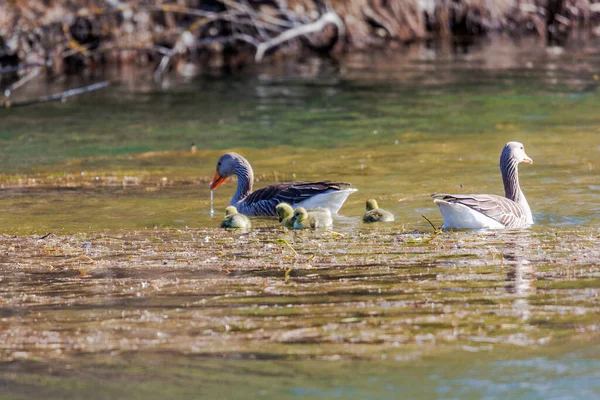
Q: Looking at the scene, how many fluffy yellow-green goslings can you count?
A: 4